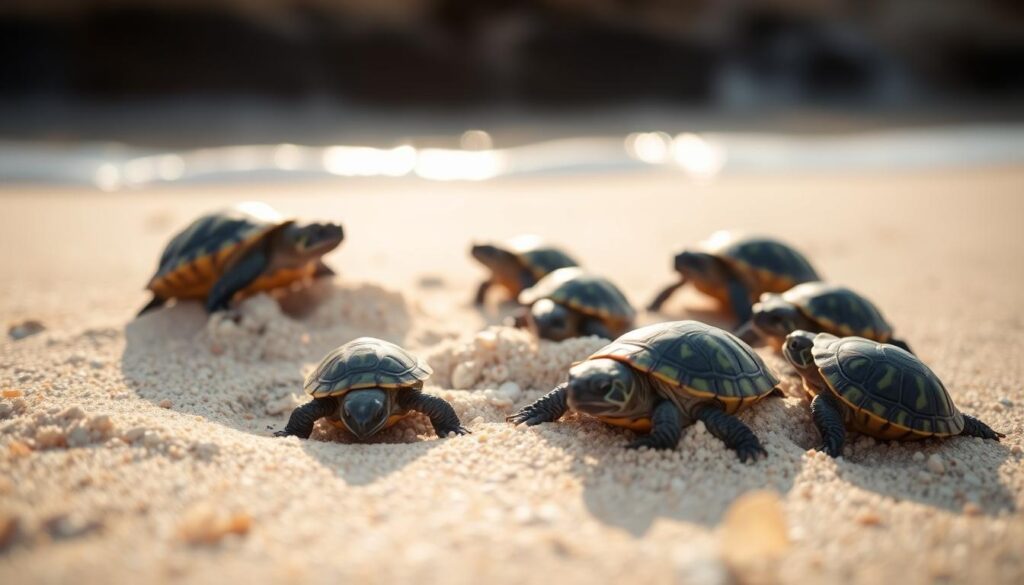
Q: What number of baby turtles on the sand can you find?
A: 8